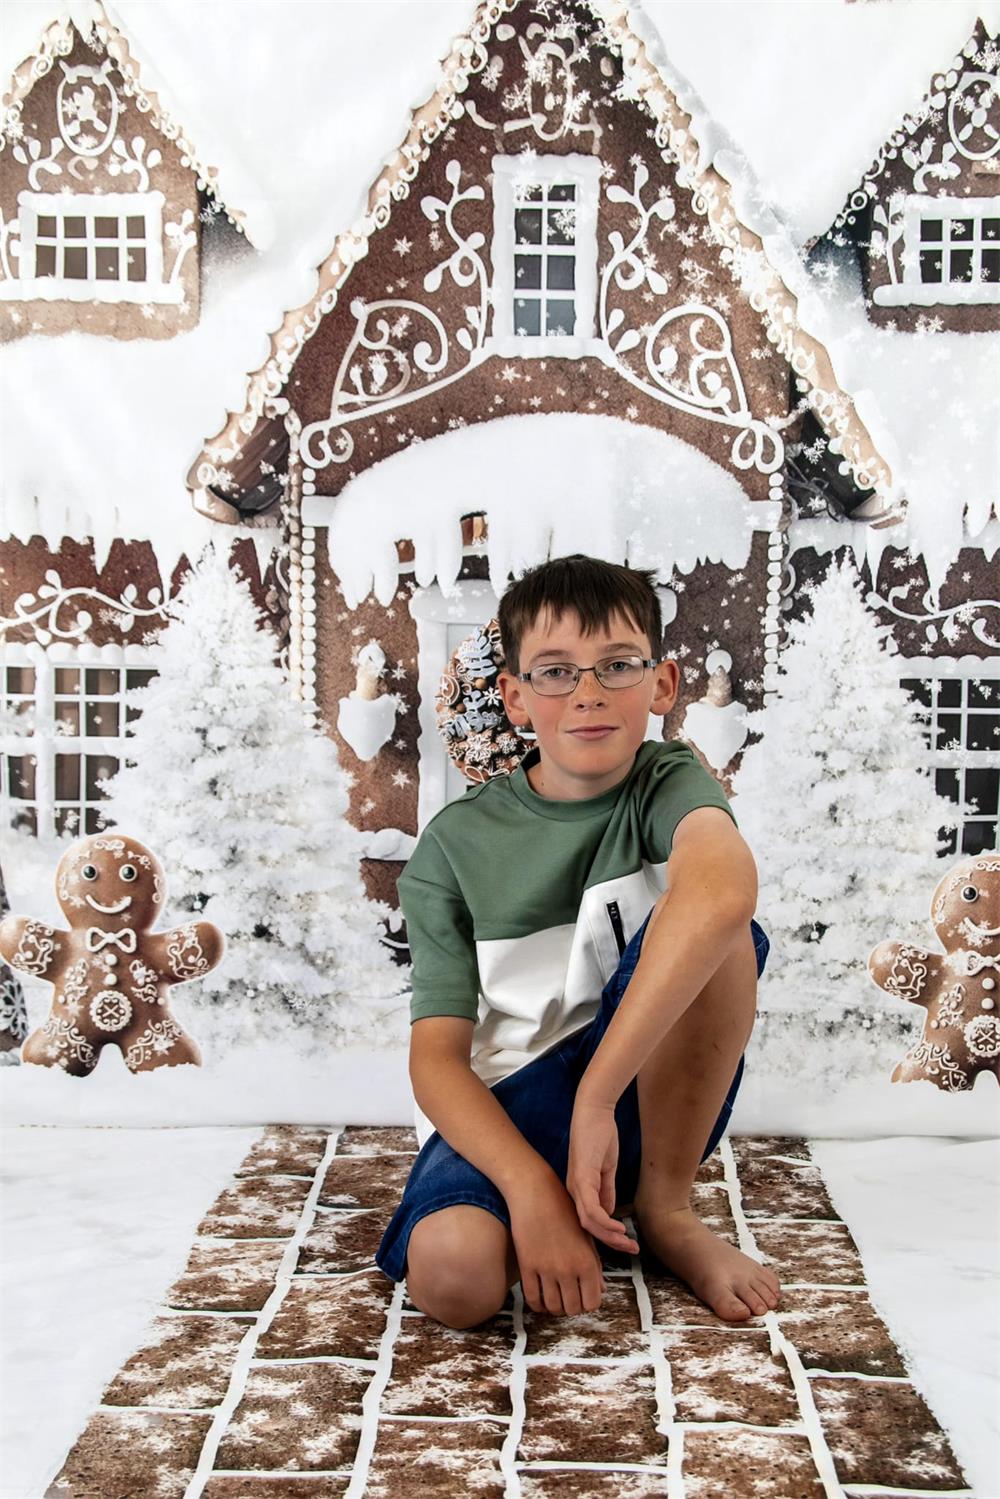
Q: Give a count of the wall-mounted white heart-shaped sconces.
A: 2